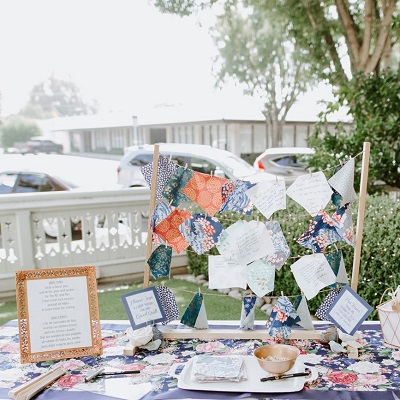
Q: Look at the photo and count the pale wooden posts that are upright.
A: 2